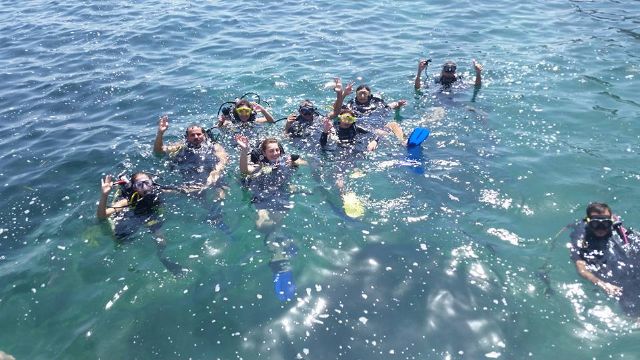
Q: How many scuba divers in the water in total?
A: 9